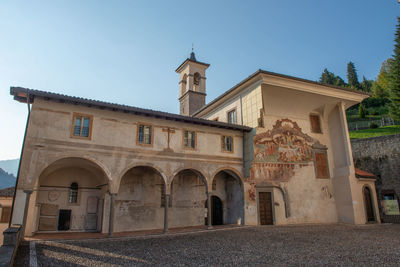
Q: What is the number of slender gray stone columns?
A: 4